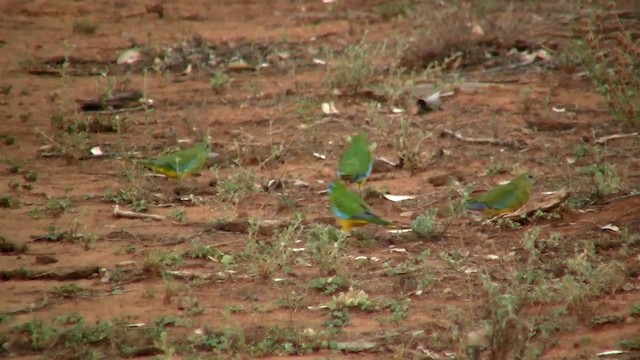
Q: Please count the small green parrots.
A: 4